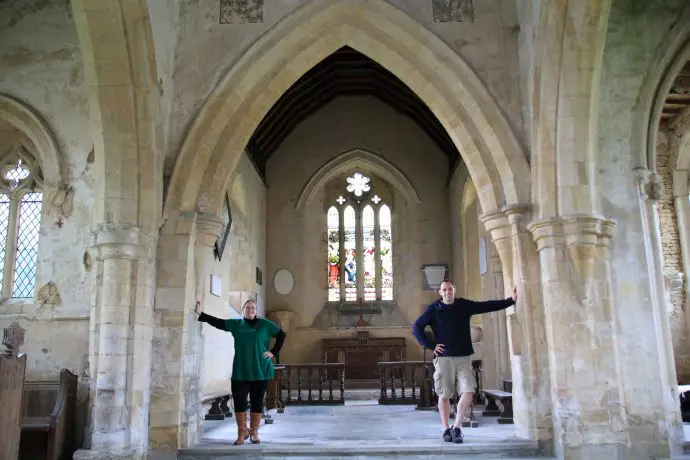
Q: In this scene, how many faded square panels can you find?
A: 2